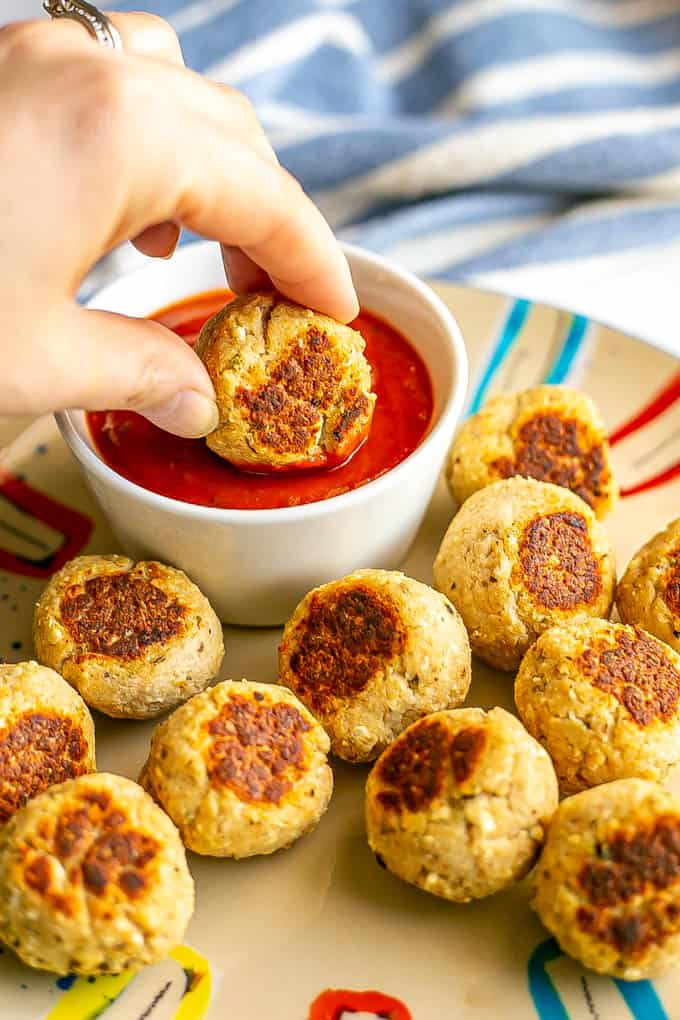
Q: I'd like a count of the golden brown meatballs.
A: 12